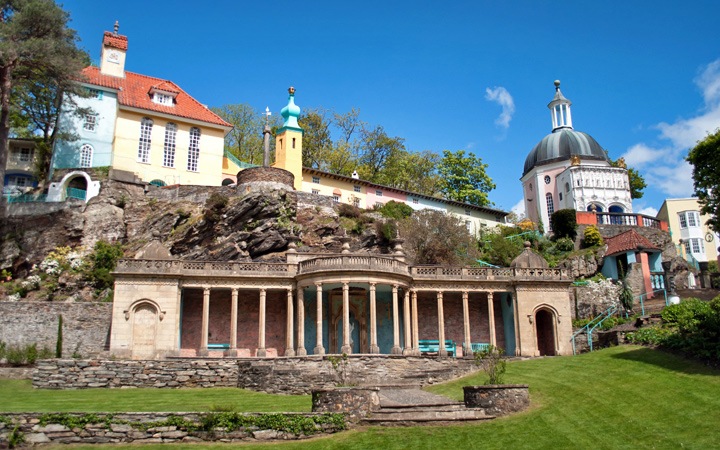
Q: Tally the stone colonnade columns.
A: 14